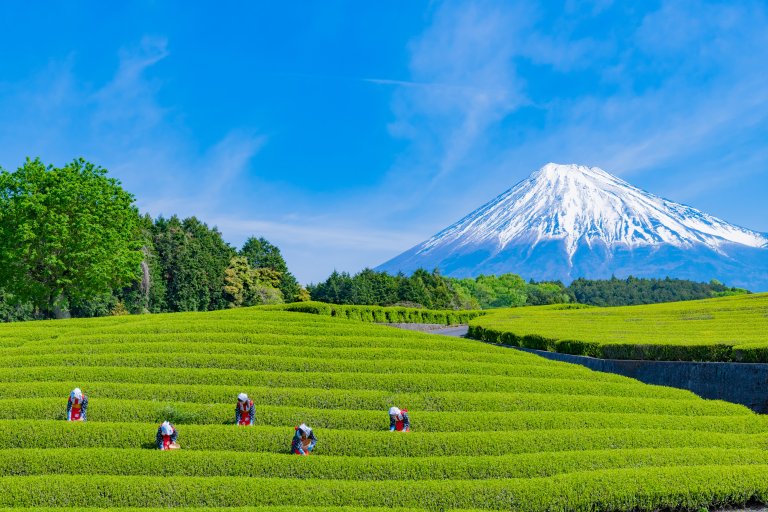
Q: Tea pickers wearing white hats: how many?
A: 5